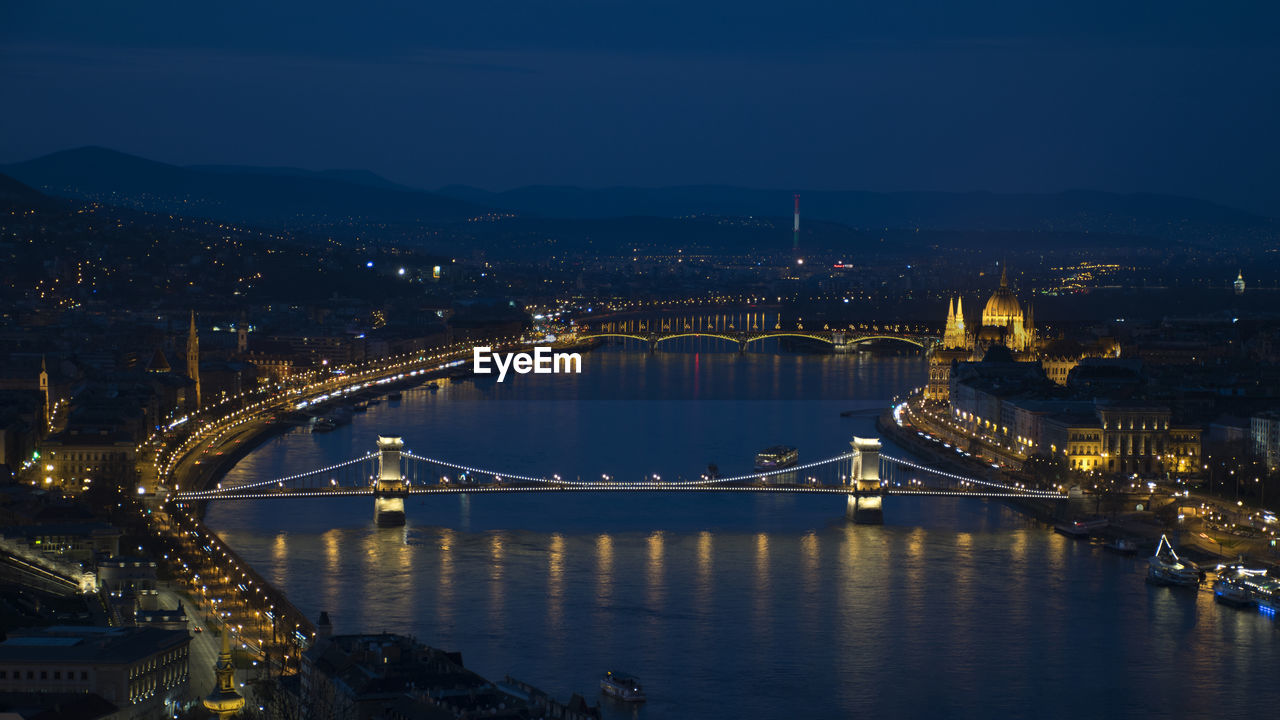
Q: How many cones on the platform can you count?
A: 0